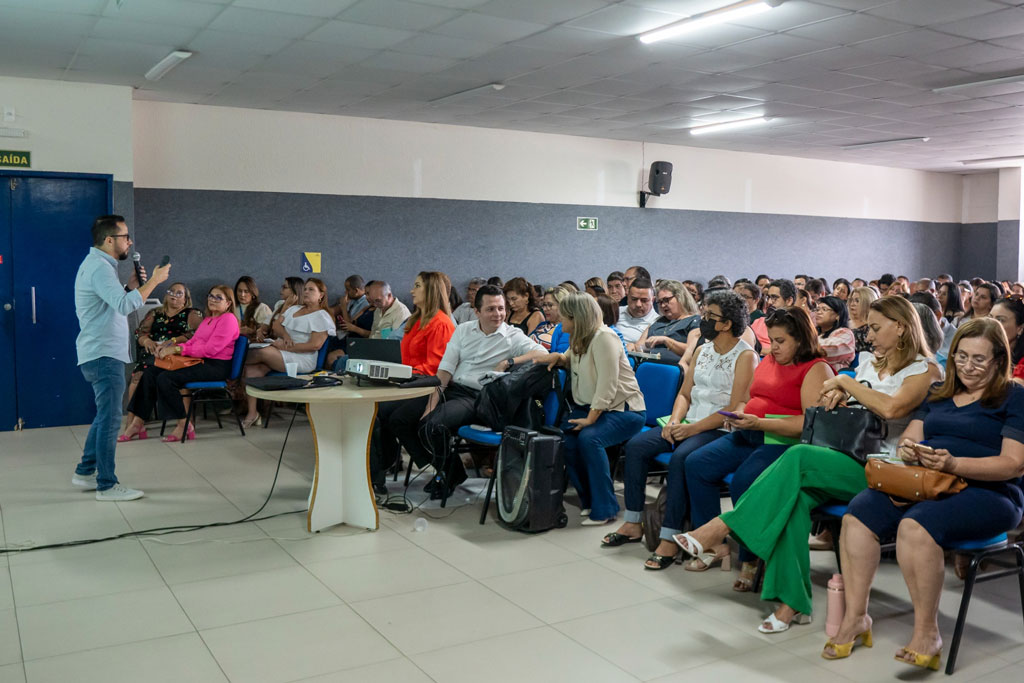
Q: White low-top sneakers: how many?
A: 2